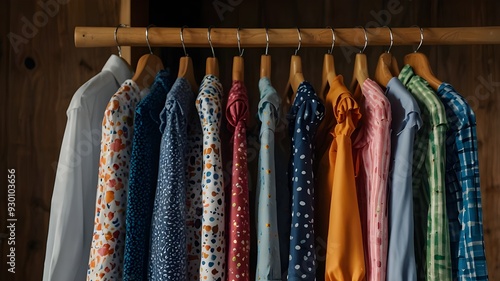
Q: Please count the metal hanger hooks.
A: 11